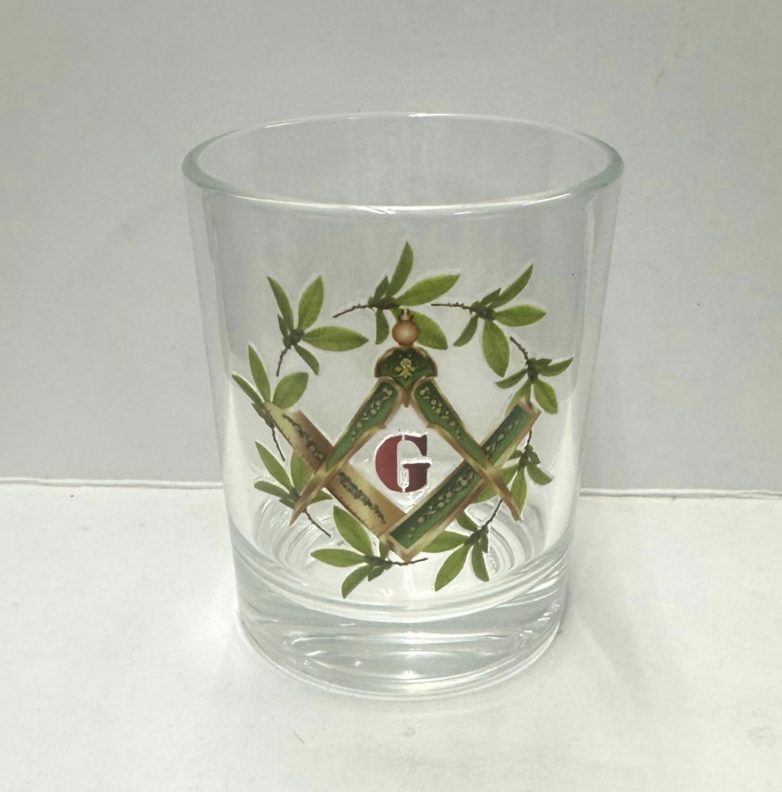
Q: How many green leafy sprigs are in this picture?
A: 9